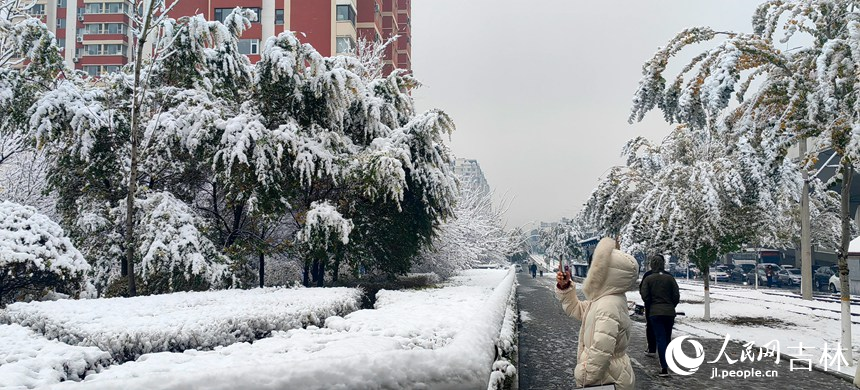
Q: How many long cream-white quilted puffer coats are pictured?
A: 1